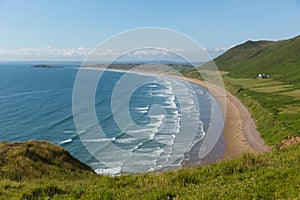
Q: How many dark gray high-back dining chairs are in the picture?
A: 0